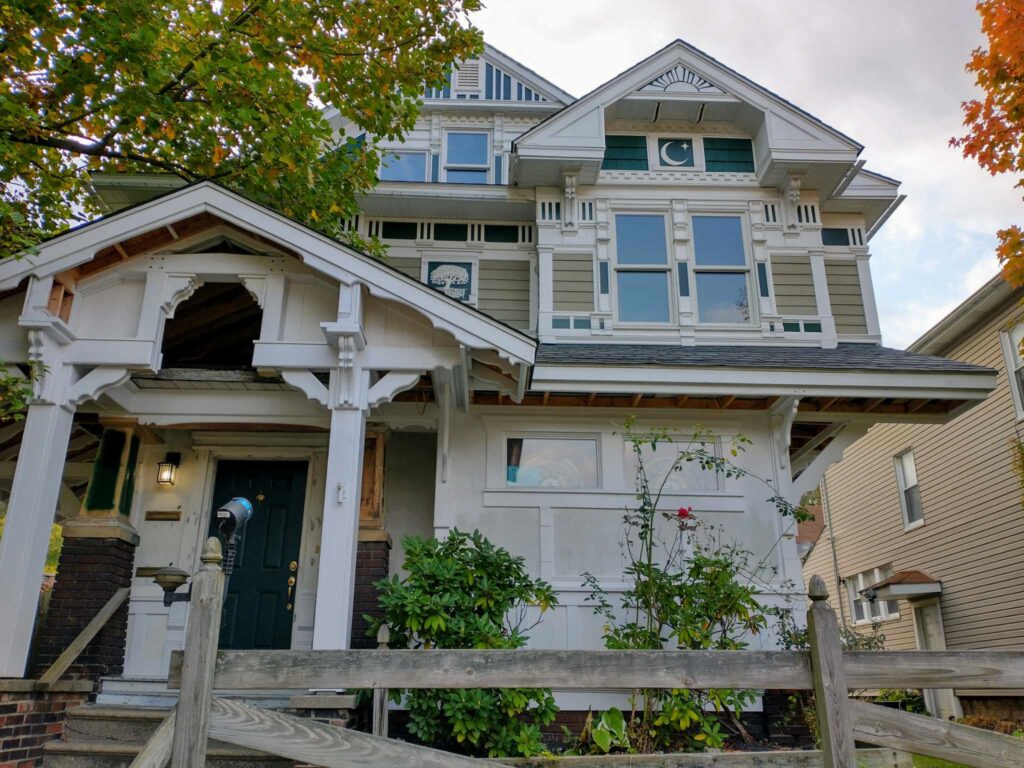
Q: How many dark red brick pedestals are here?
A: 2